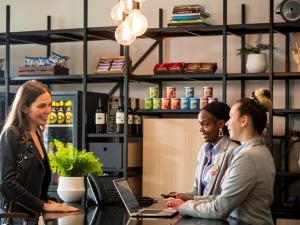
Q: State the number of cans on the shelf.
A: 12